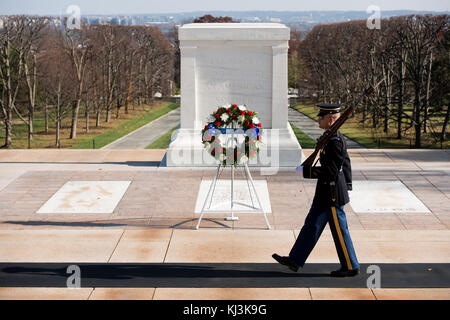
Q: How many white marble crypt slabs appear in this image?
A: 3